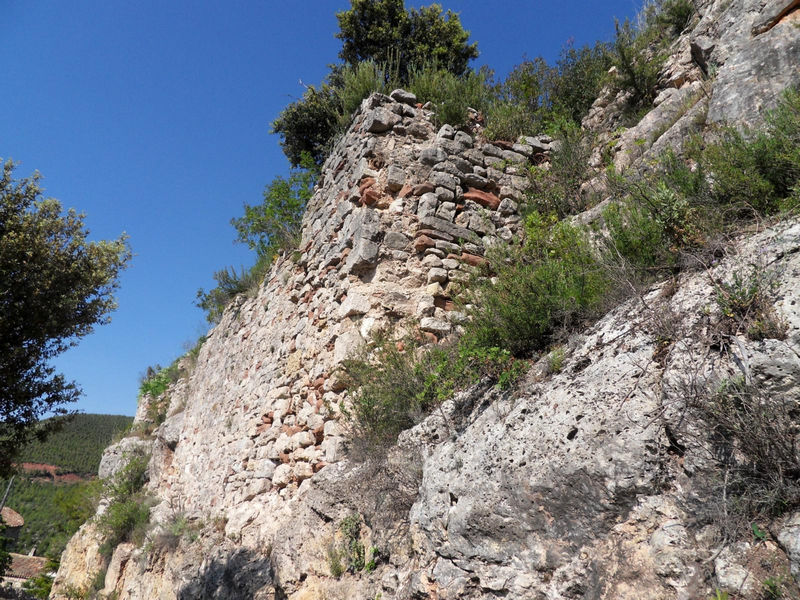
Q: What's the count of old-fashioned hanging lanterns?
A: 0